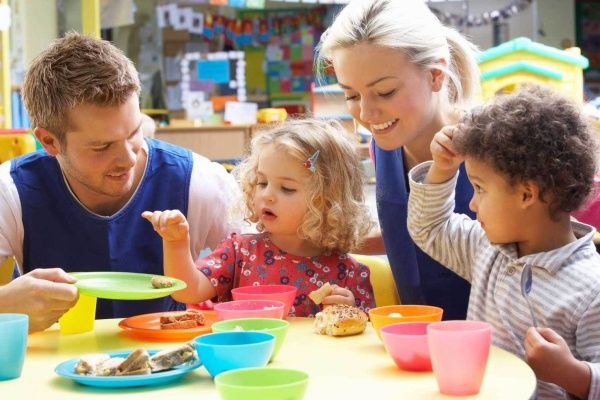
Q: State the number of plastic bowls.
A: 7